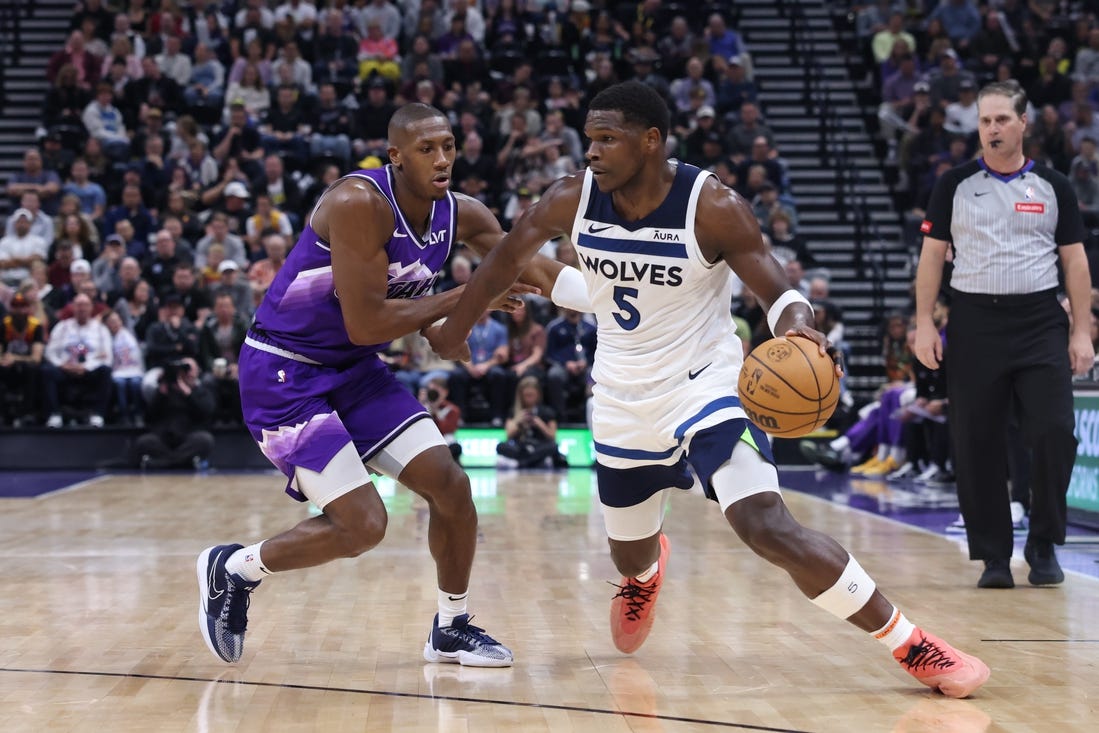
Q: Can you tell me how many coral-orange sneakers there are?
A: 2